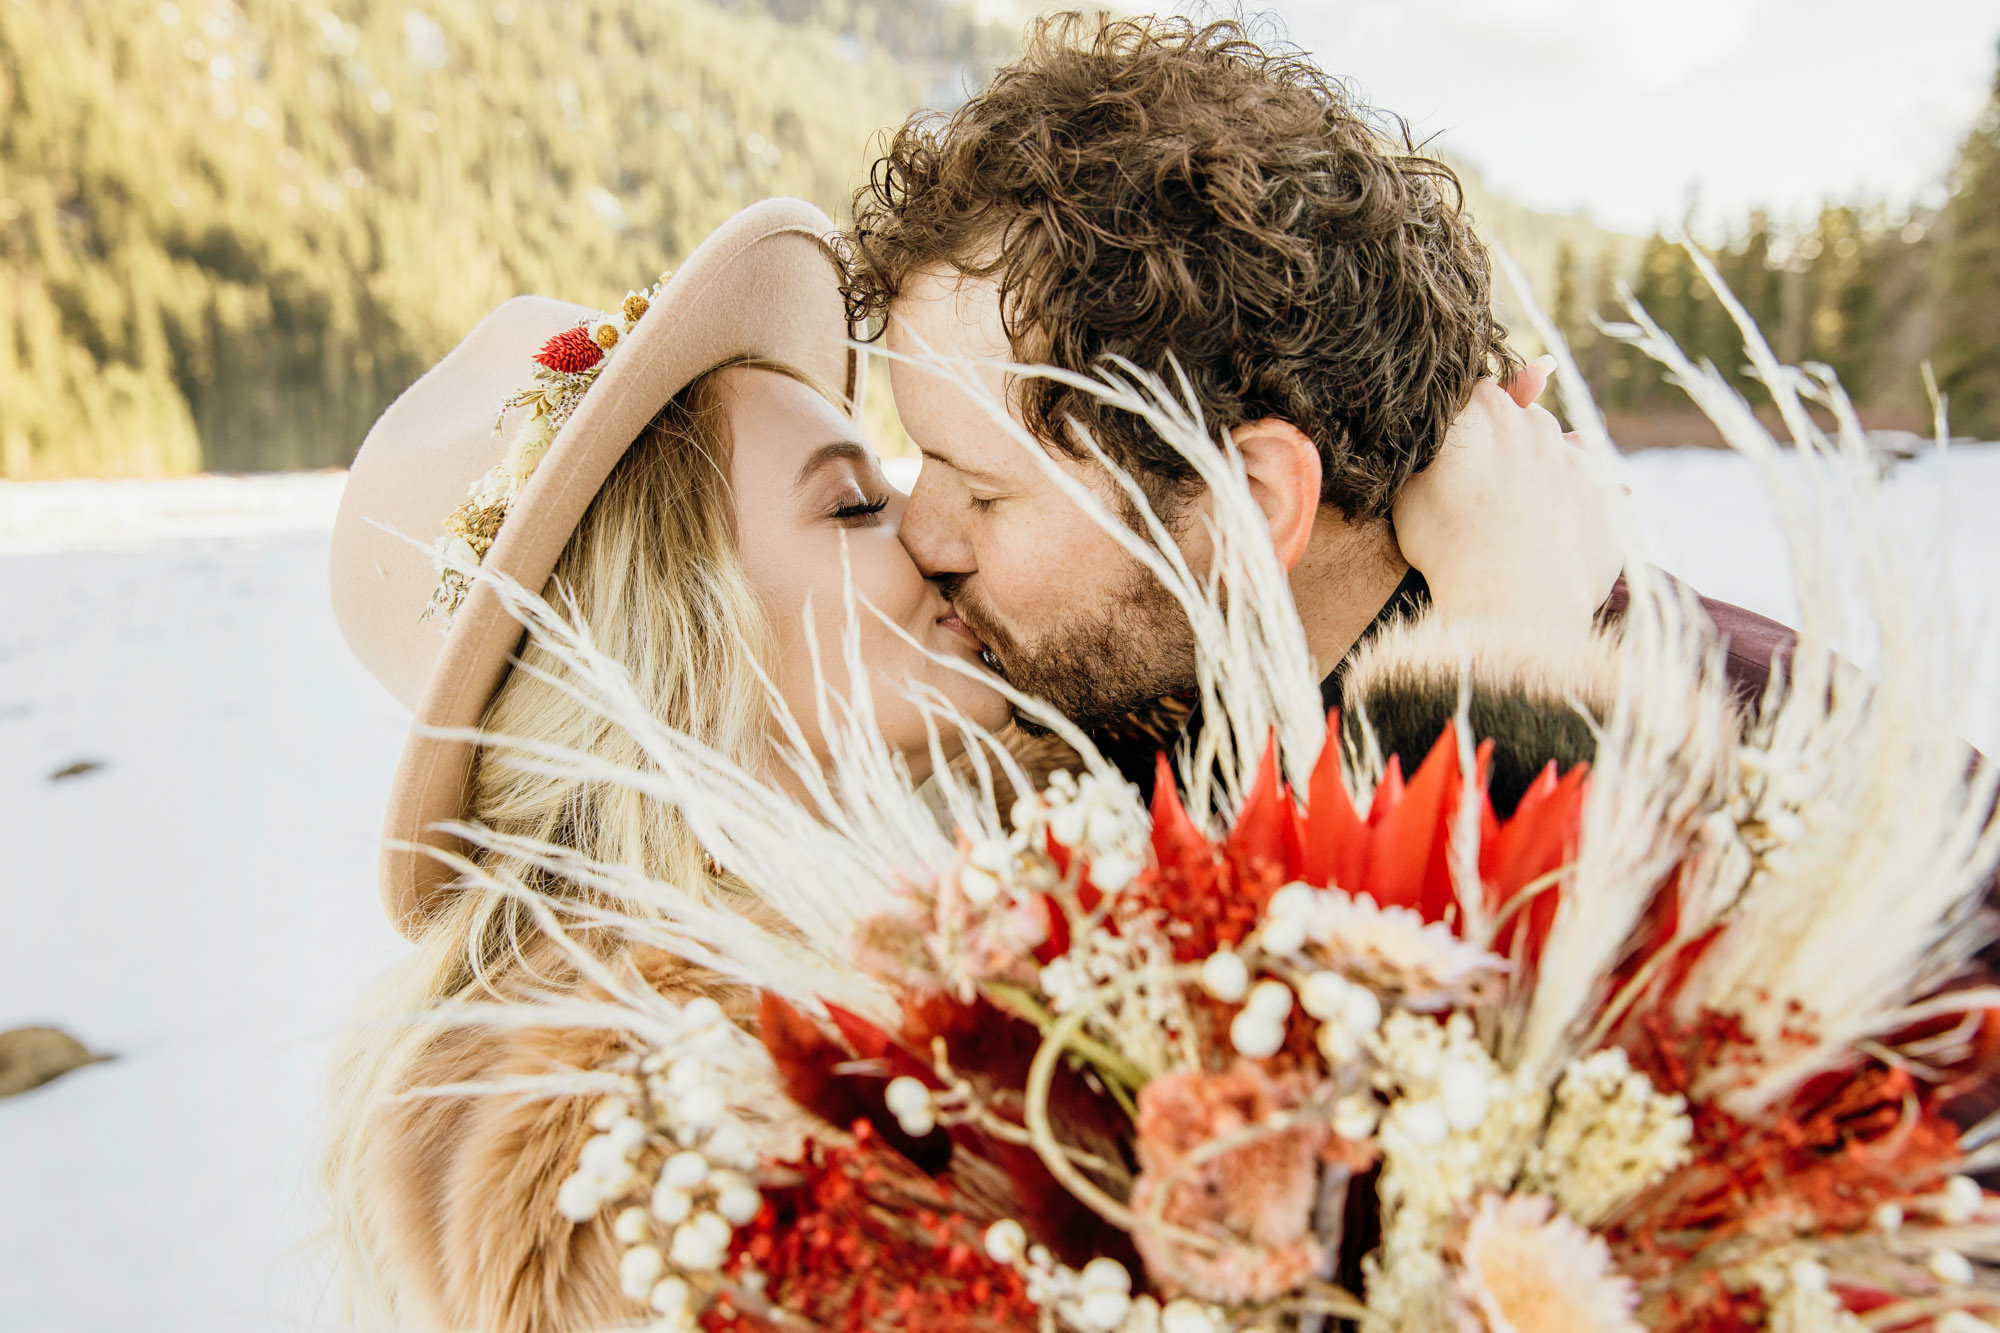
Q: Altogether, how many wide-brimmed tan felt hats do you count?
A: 1